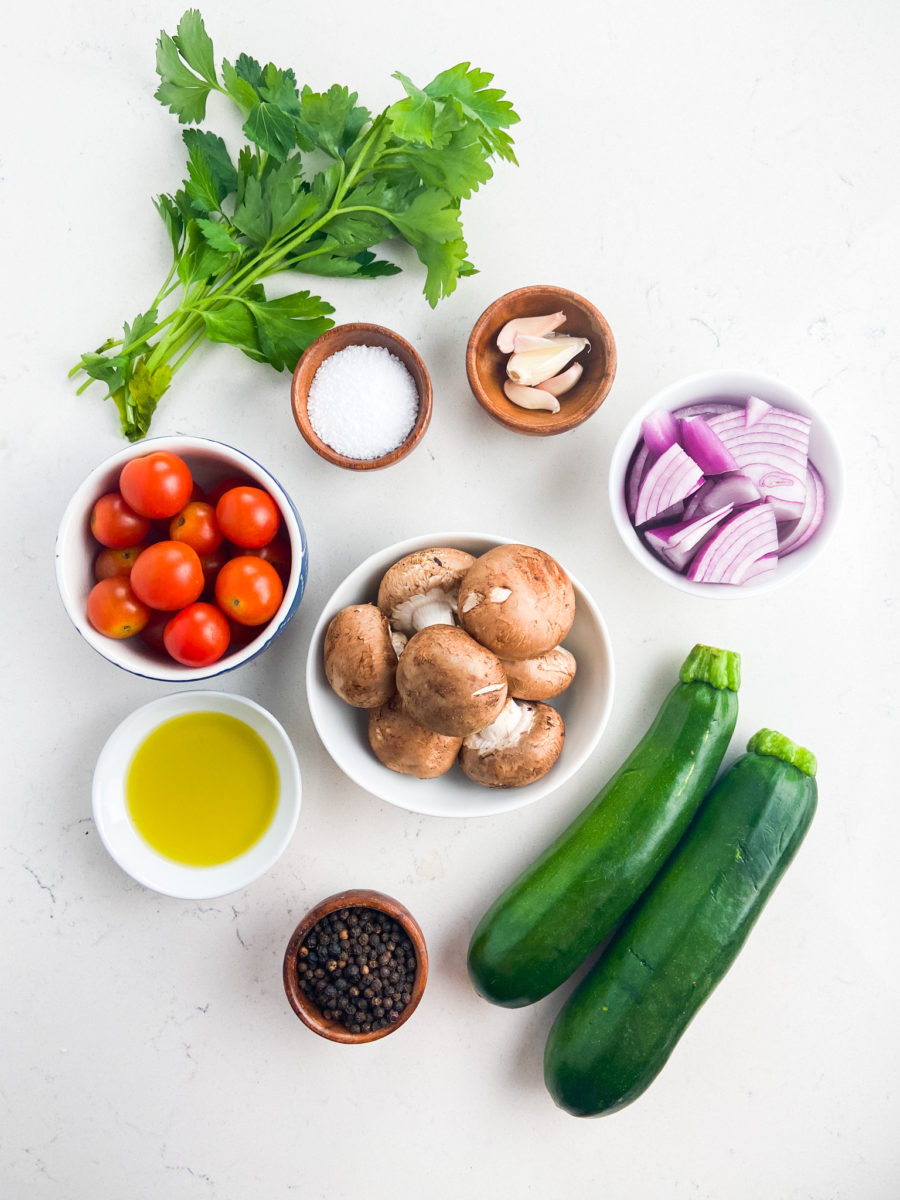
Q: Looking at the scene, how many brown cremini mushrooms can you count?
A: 7